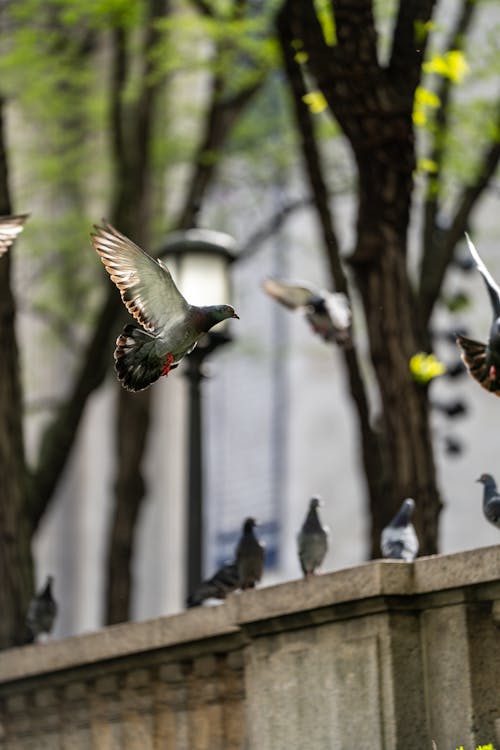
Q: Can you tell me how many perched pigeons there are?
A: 6